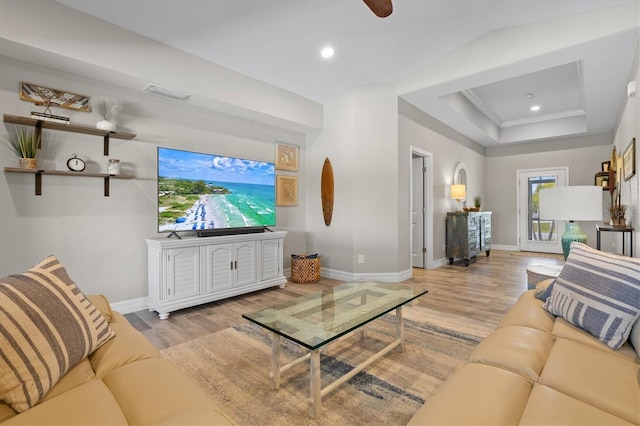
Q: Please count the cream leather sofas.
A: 2